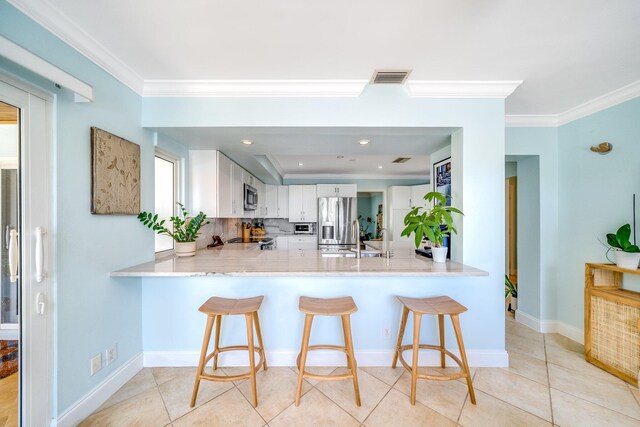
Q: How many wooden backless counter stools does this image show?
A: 3